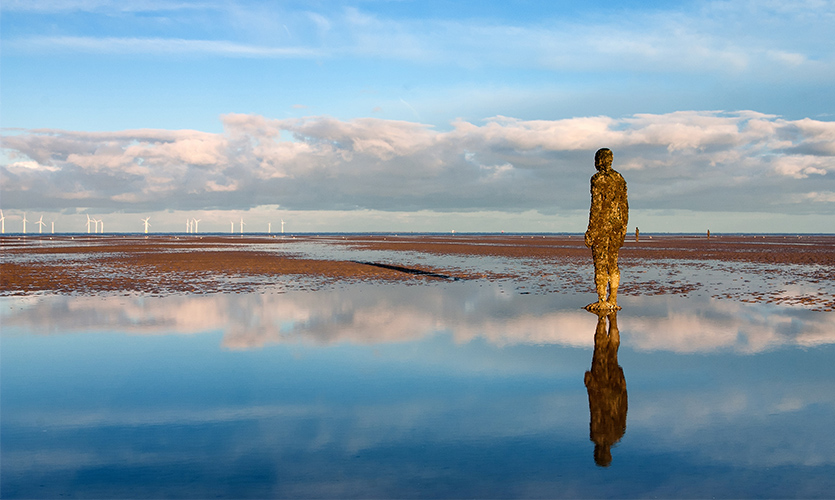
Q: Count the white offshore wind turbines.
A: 15